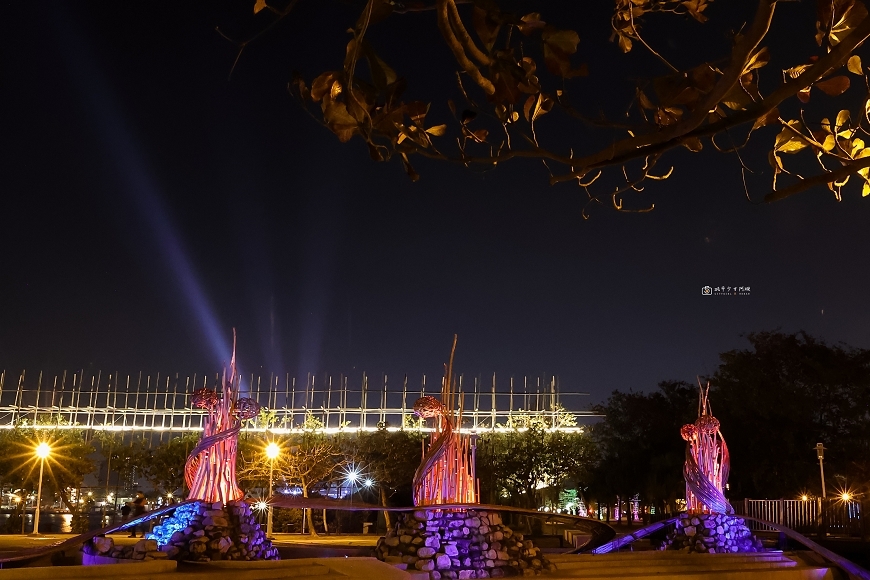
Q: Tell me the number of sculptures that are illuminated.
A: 3